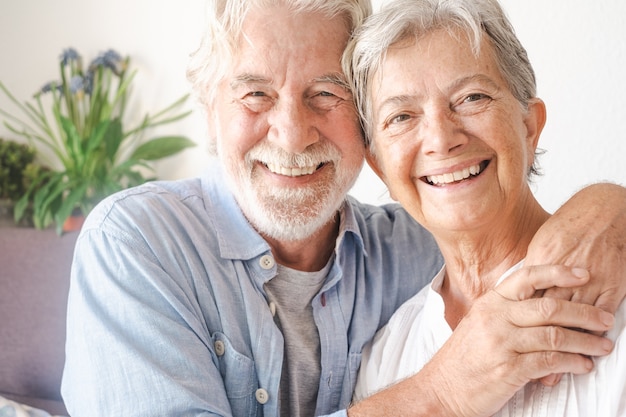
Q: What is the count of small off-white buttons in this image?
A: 4